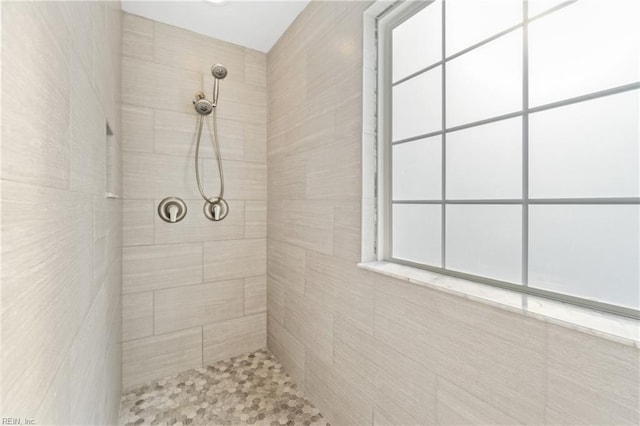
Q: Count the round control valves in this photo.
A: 2